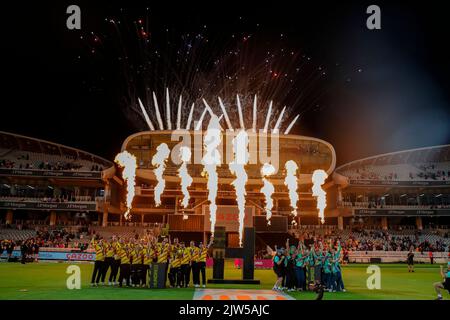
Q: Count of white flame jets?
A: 8